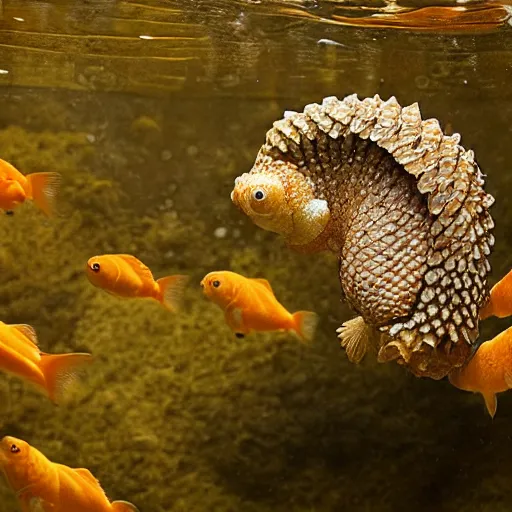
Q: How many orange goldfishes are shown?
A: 7